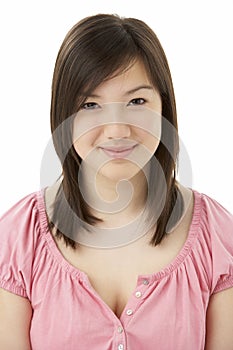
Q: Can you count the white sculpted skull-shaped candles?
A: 0